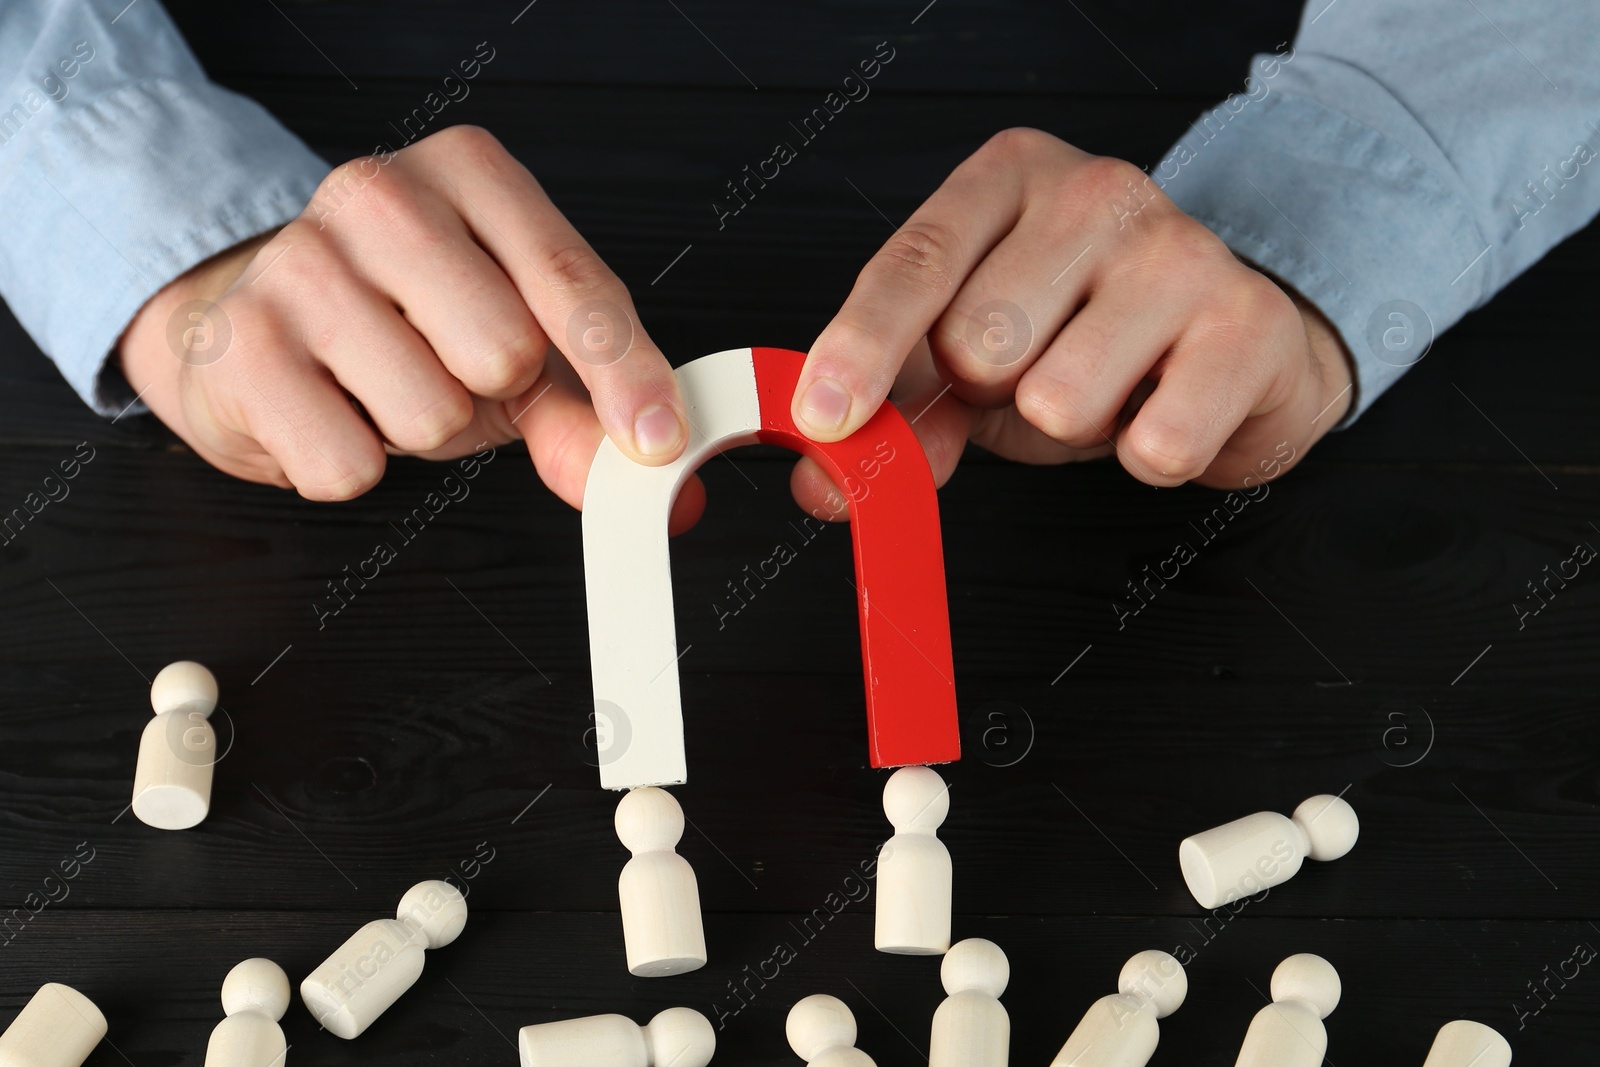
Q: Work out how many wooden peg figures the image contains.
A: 13